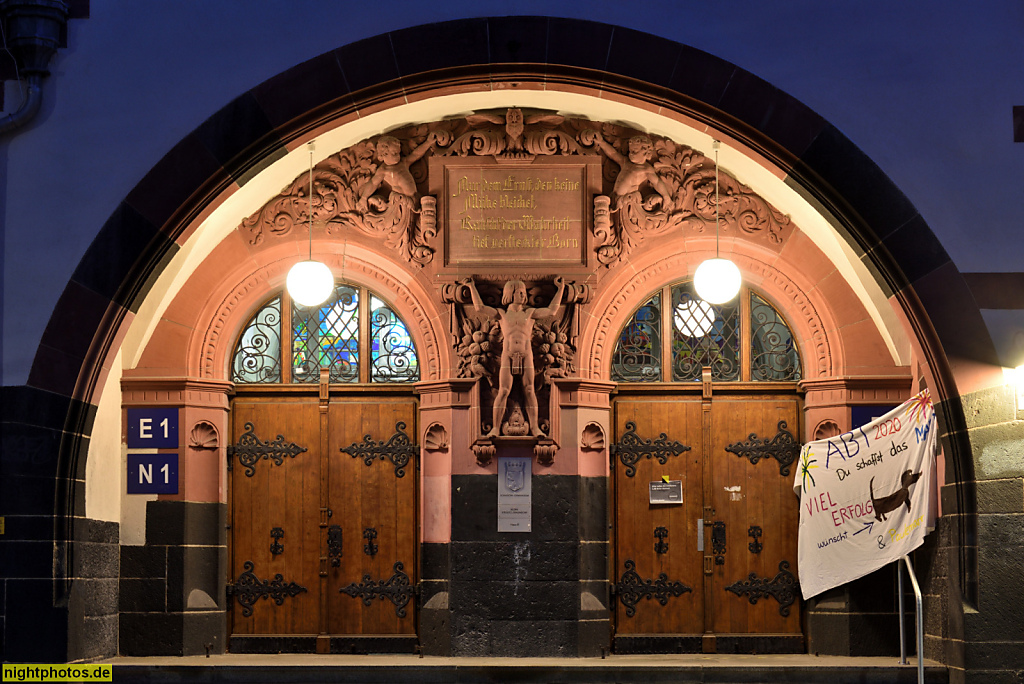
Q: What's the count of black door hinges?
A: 8